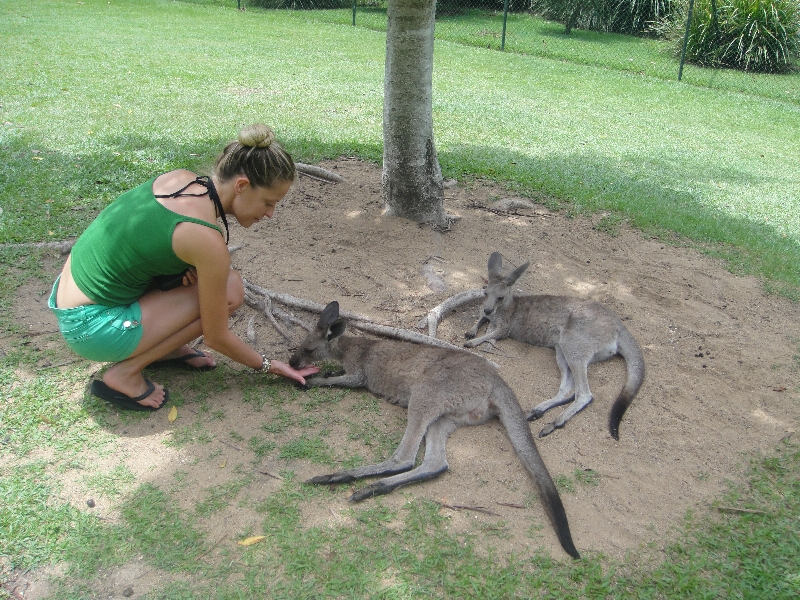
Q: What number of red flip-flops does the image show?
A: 0